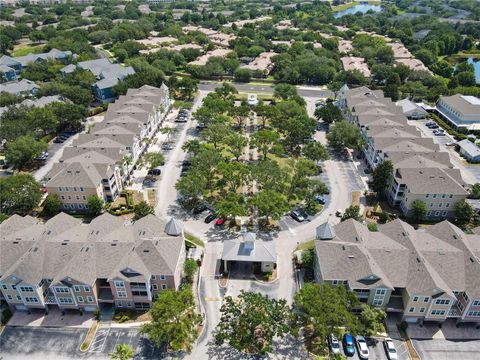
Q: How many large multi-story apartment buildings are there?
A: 4